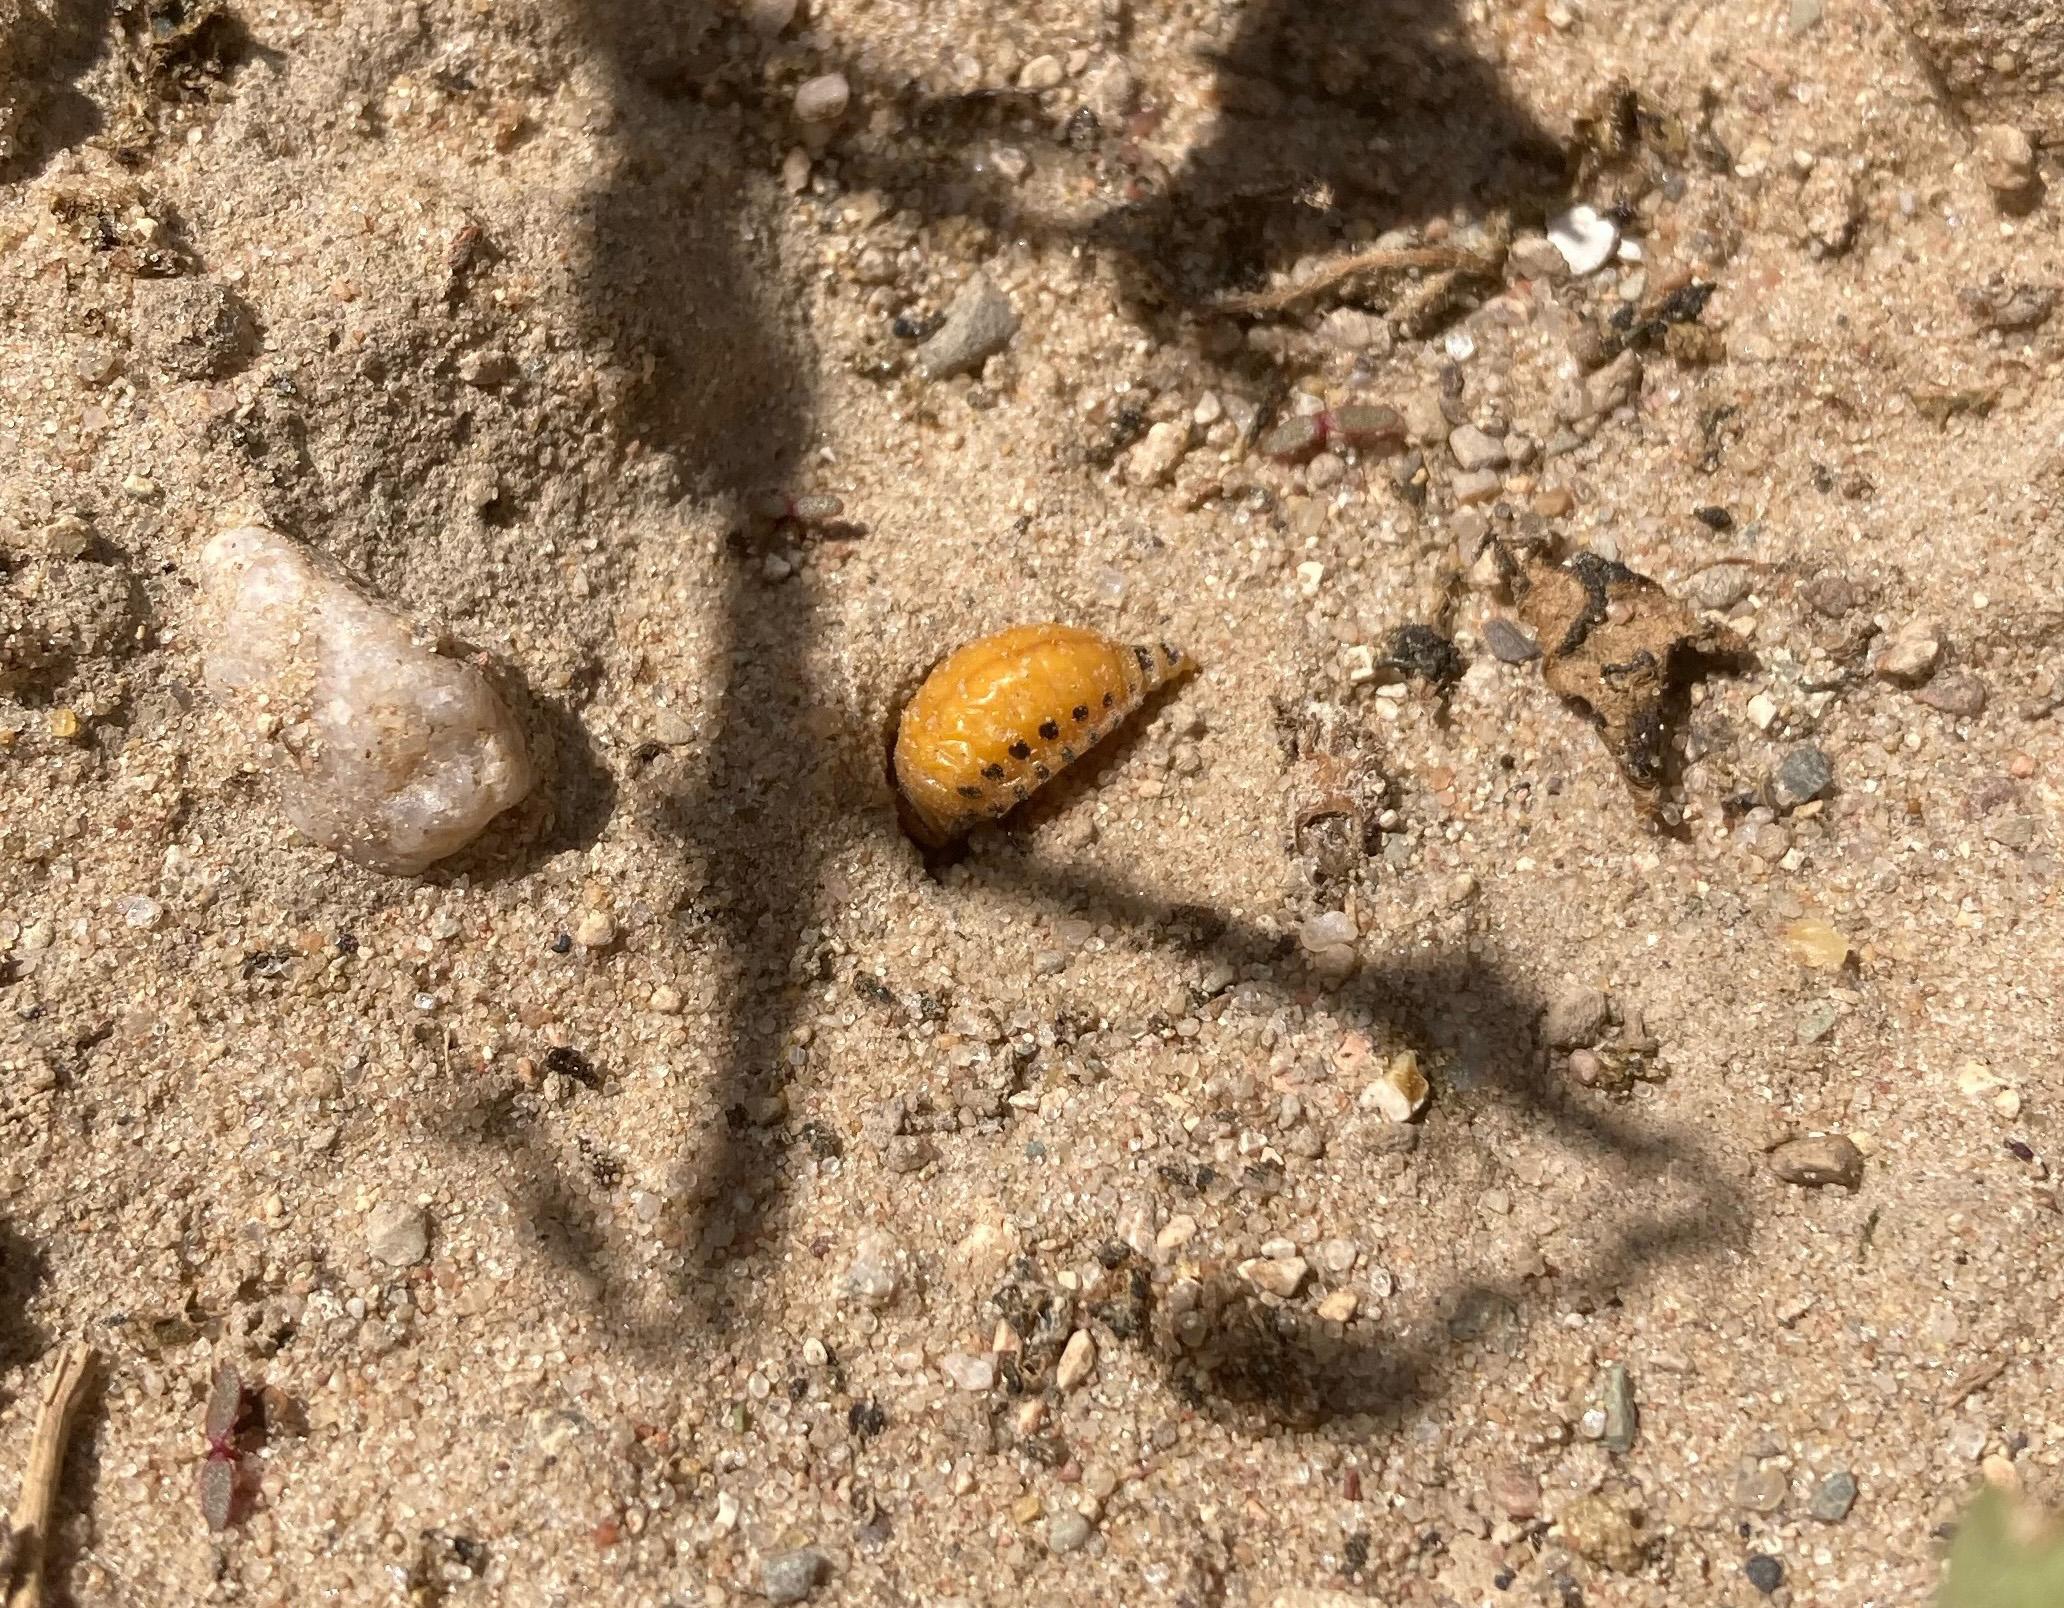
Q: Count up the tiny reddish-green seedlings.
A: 3